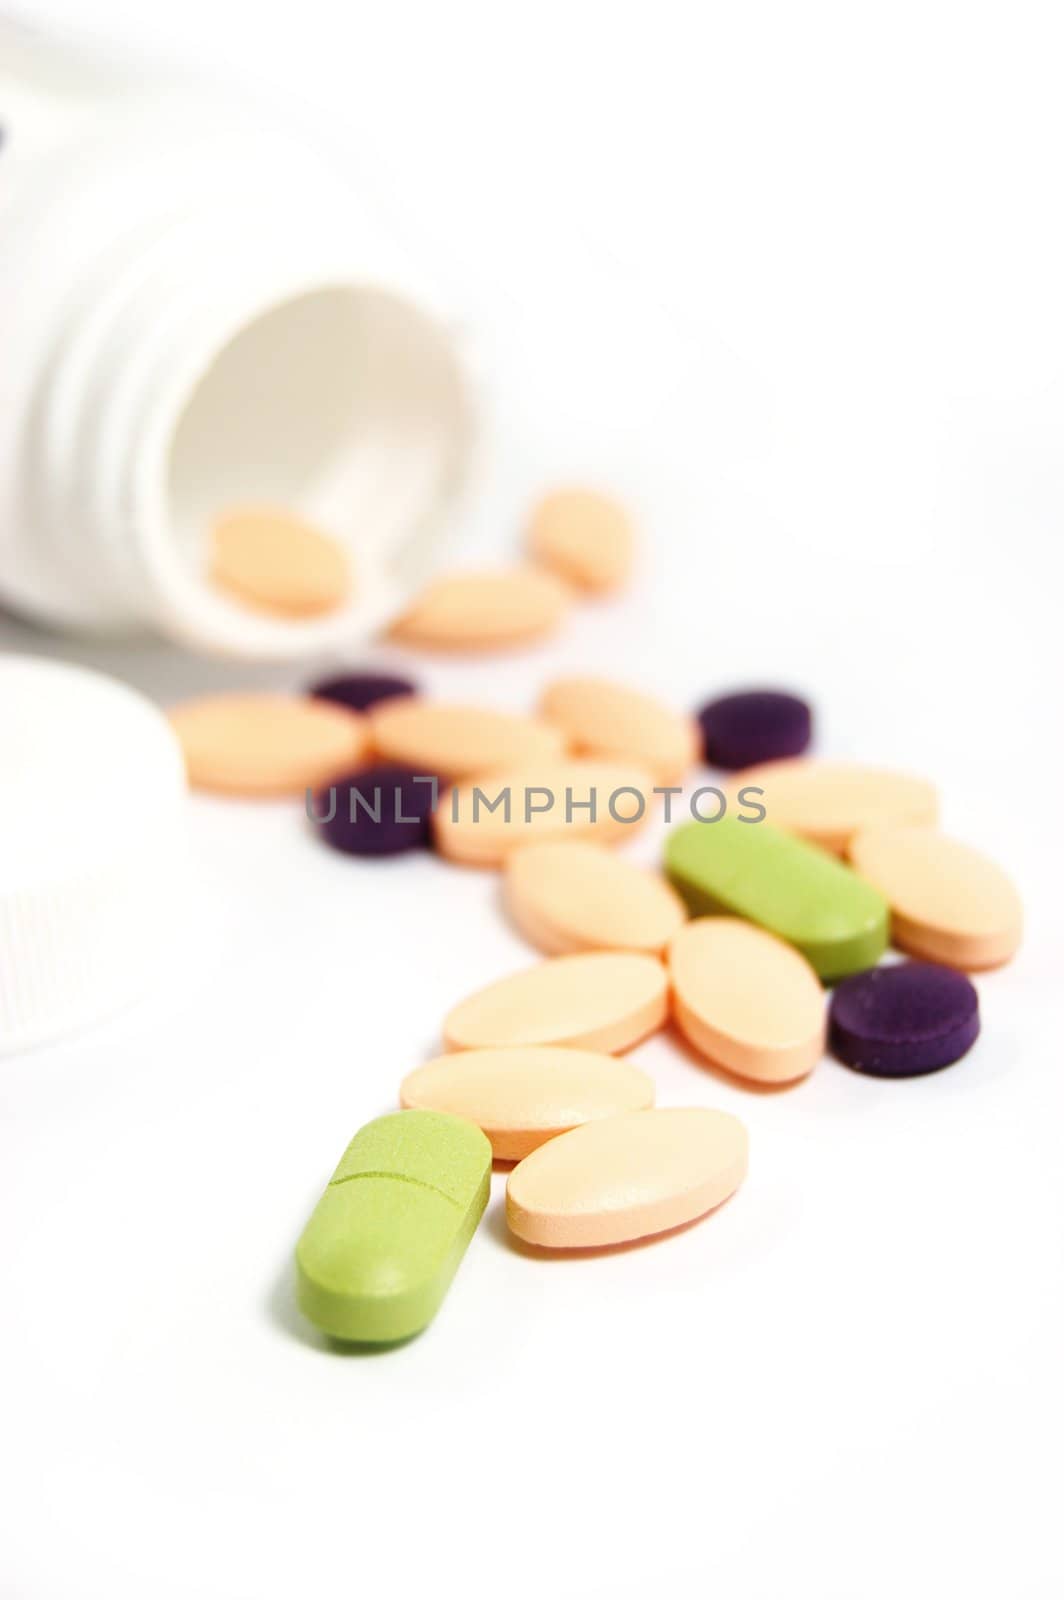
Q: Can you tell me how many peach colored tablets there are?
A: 14